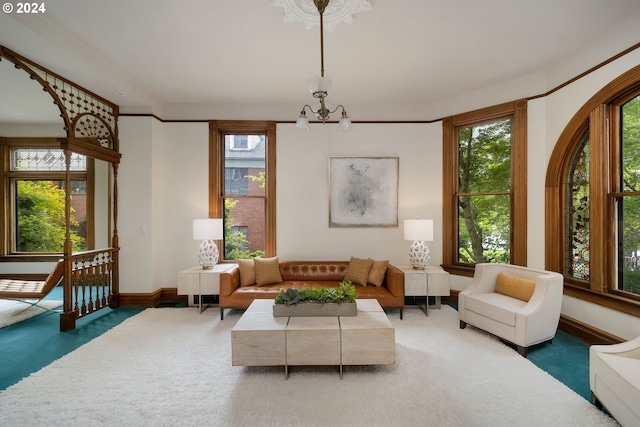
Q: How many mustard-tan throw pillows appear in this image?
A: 5